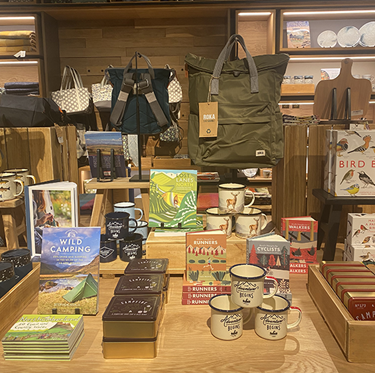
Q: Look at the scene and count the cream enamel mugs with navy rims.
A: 3